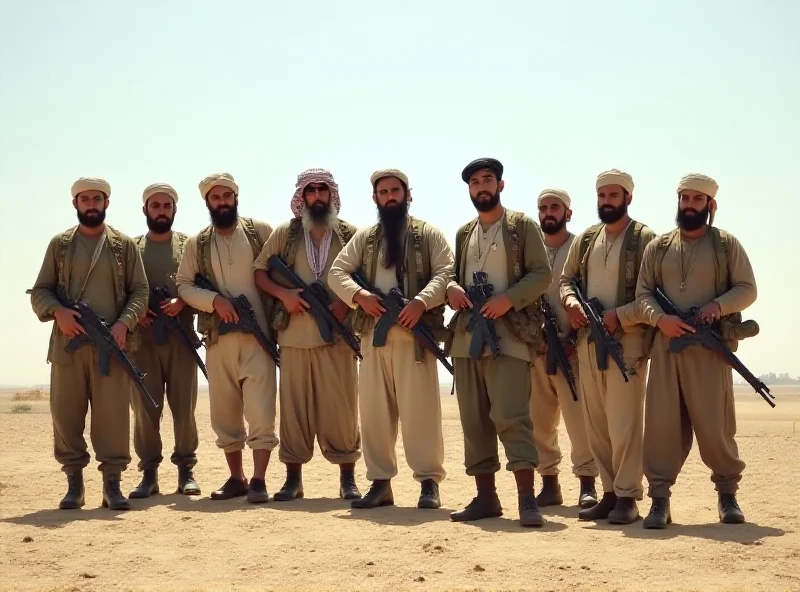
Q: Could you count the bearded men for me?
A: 9